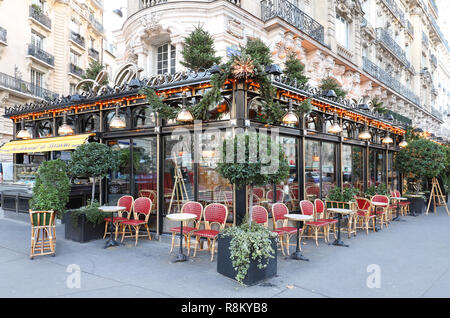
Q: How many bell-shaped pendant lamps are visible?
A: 9